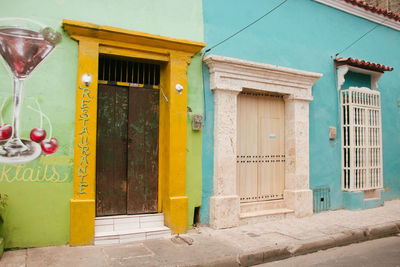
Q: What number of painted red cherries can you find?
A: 3